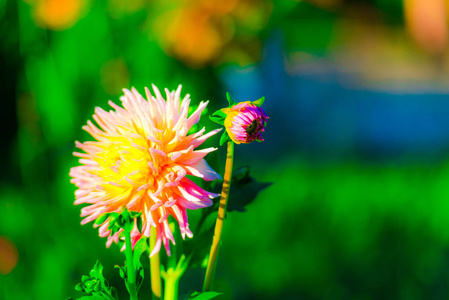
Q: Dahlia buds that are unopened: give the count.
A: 1